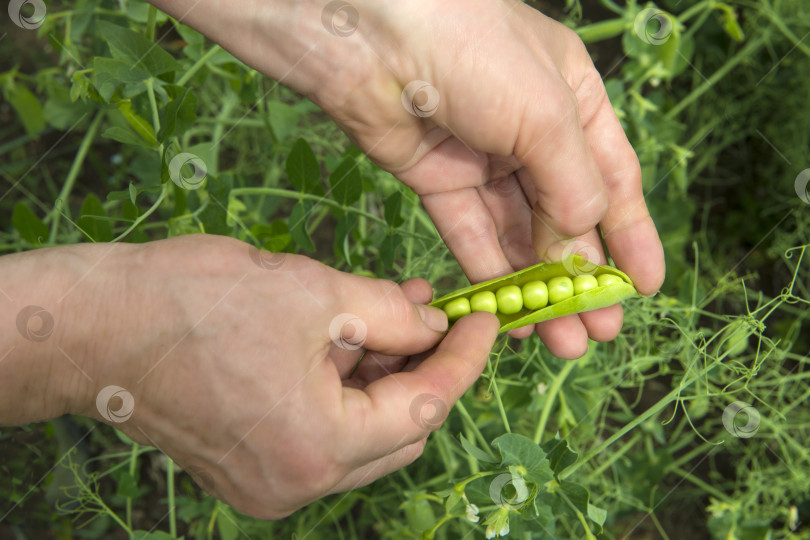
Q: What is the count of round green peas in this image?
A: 7